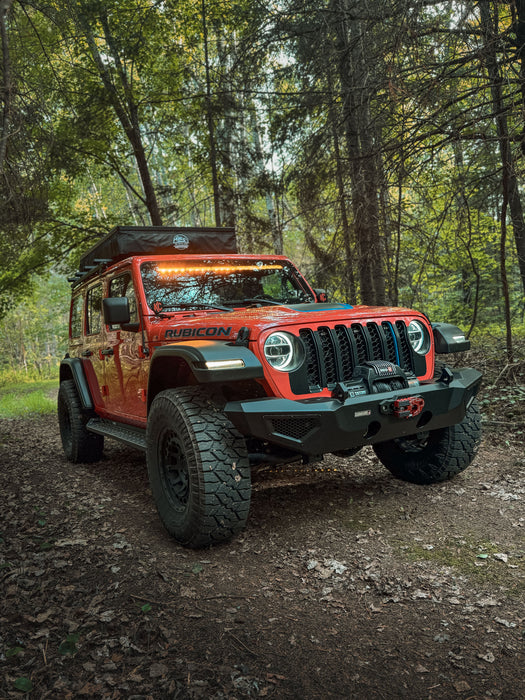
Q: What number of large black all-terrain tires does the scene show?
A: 3